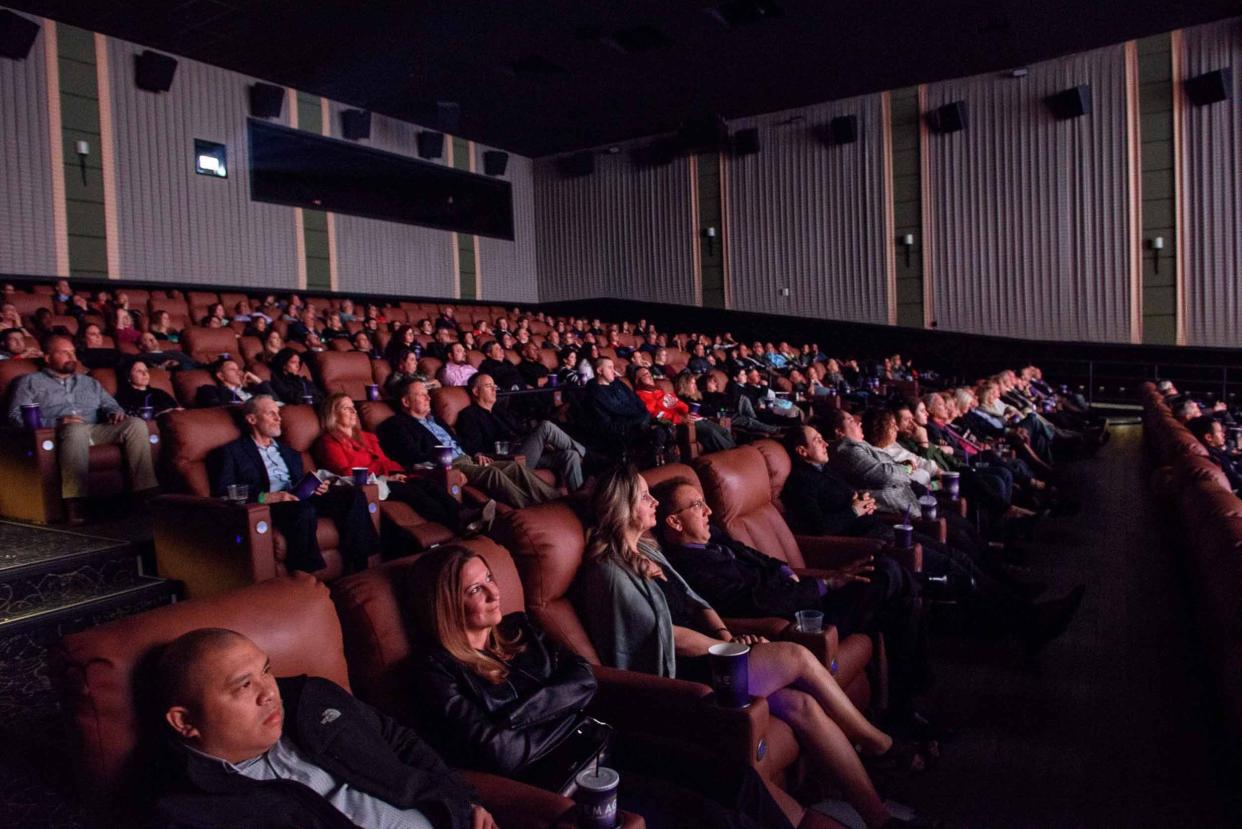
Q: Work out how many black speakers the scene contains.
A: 13